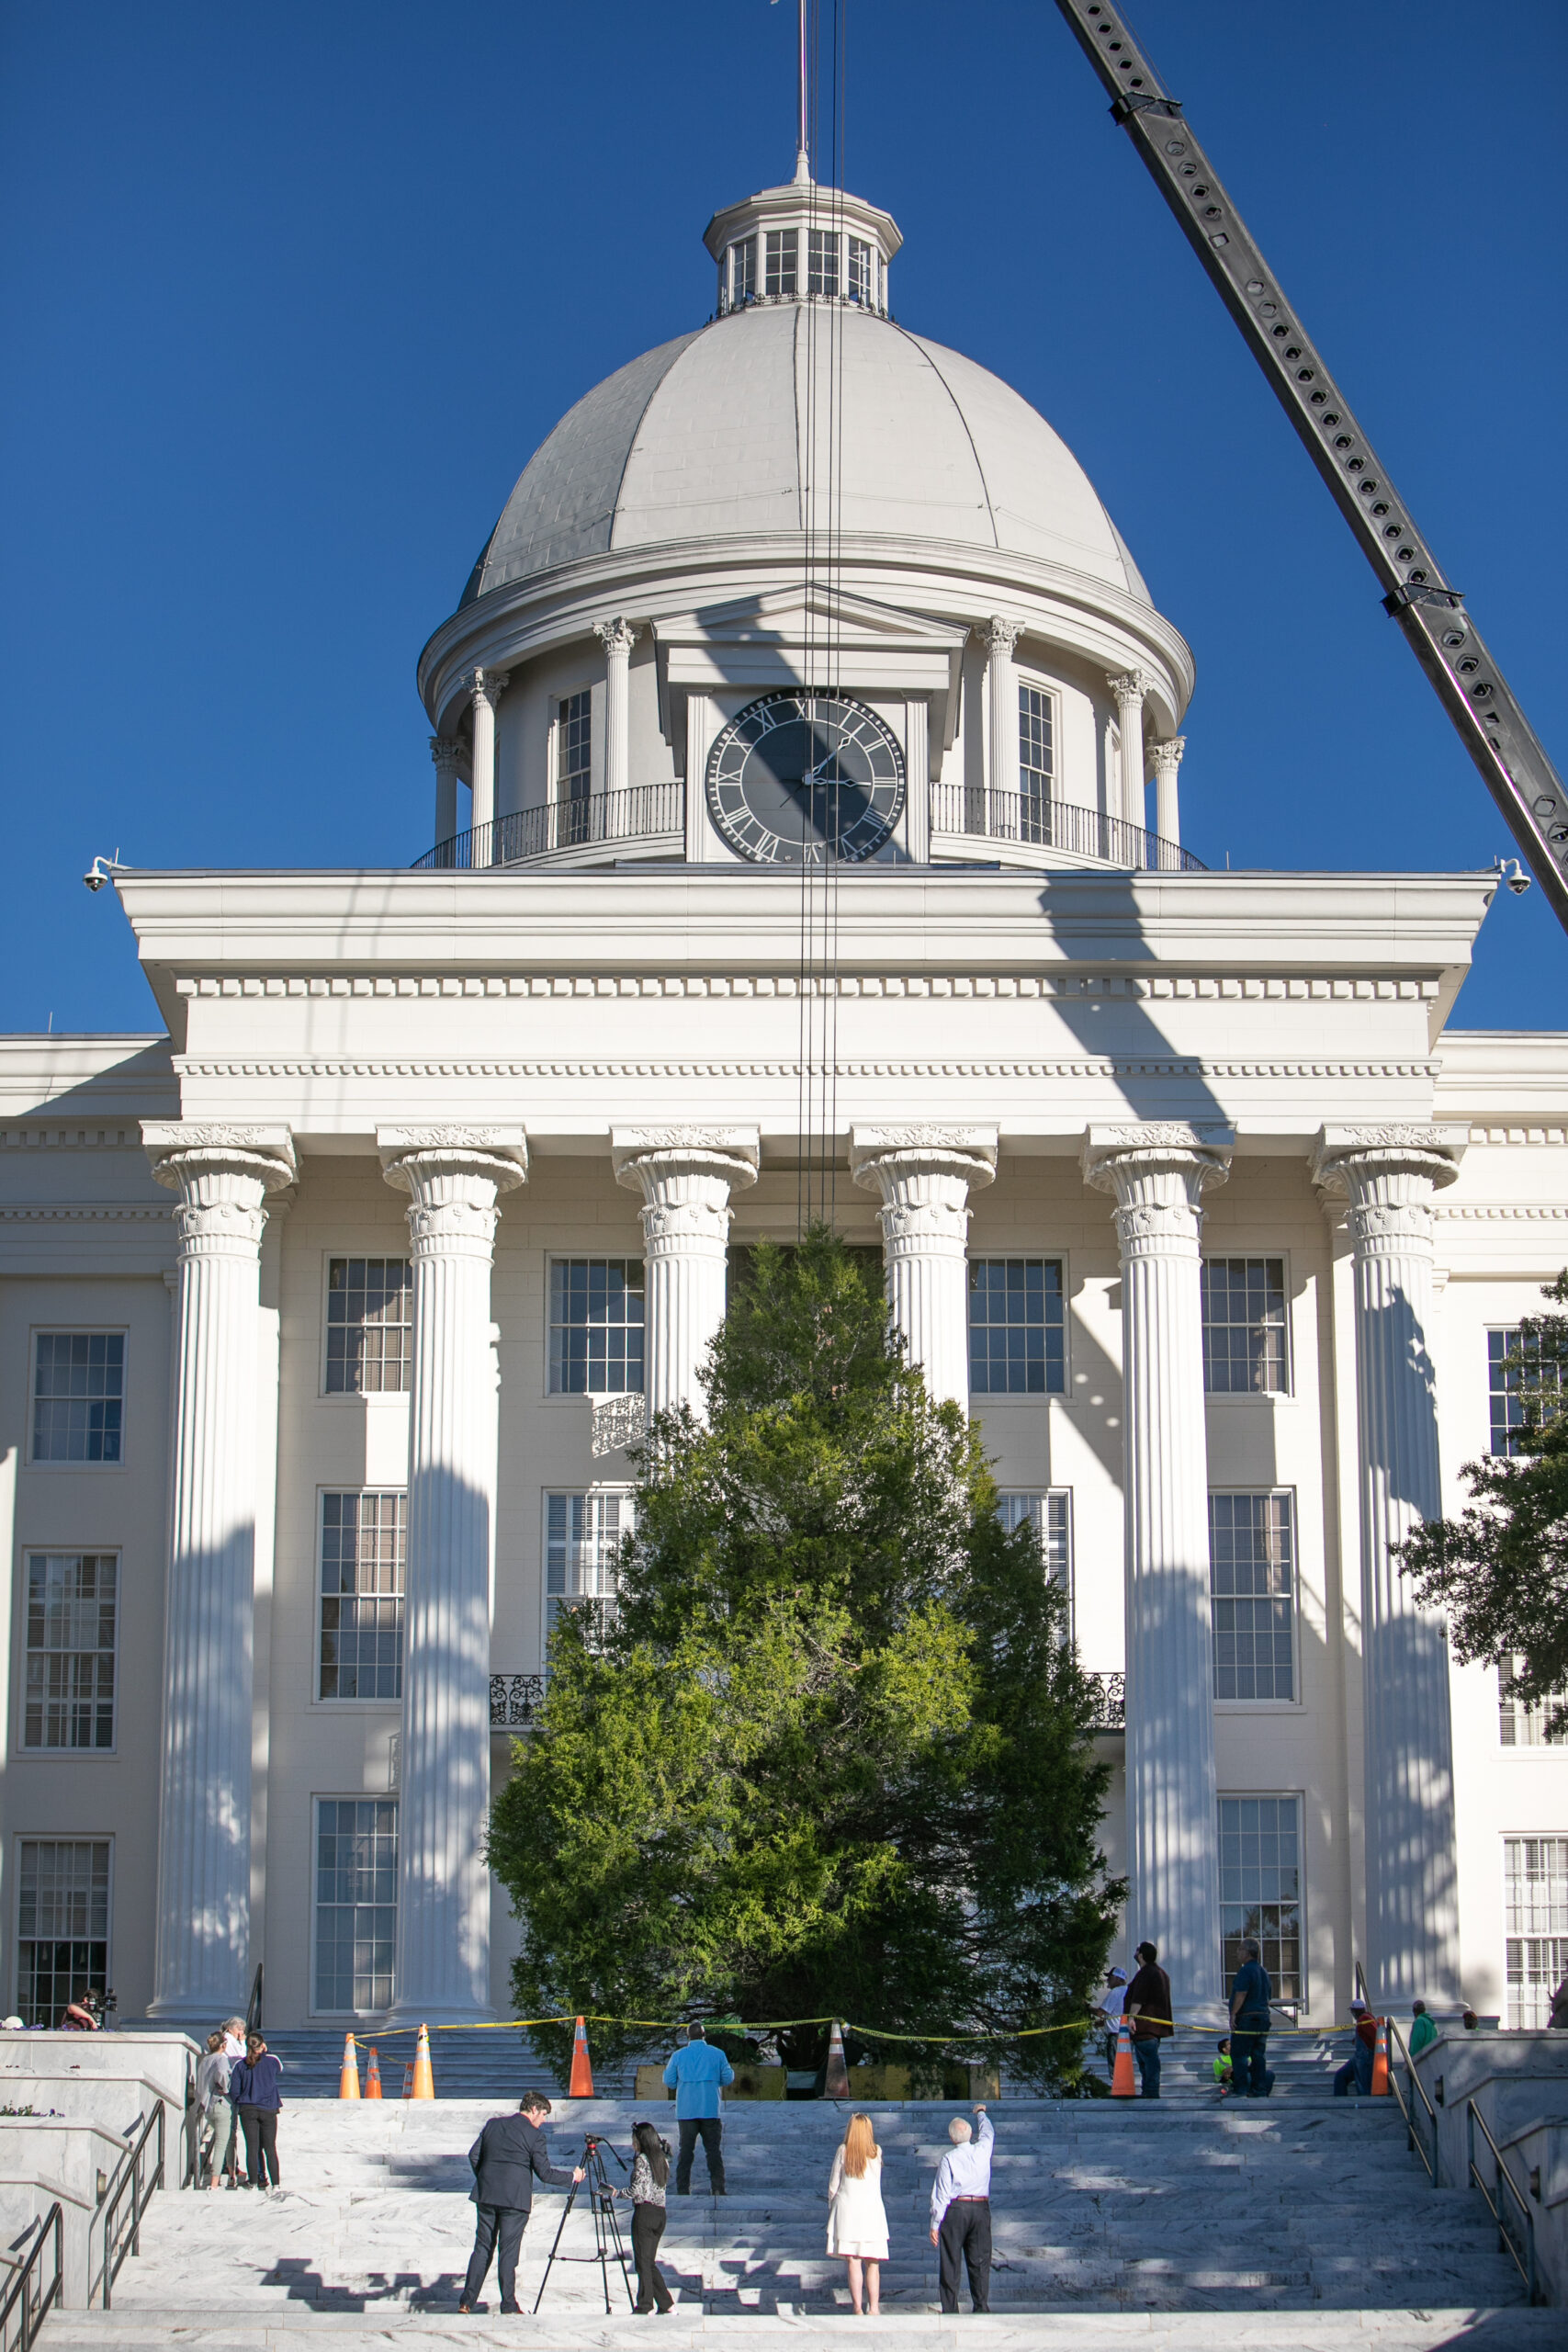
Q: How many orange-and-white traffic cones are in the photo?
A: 8